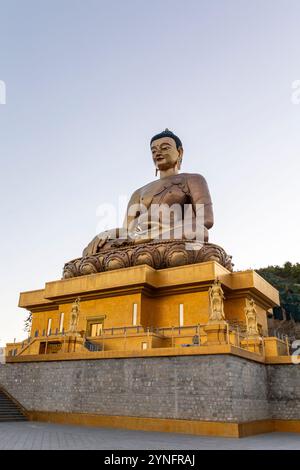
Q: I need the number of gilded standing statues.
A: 3